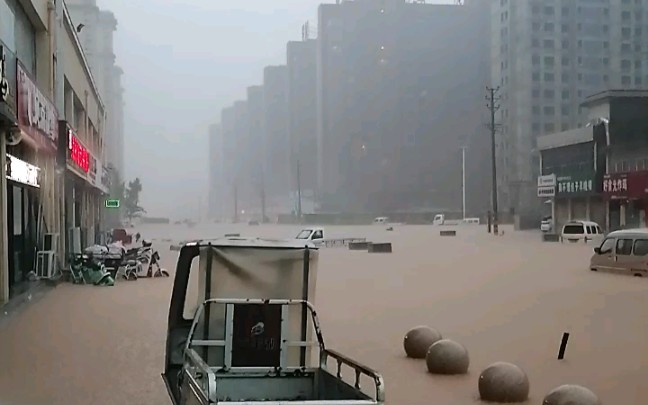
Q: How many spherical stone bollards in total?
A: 4